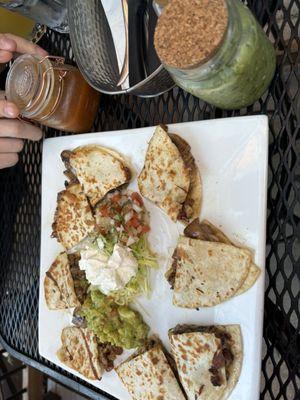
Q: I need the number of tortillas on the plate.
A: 8